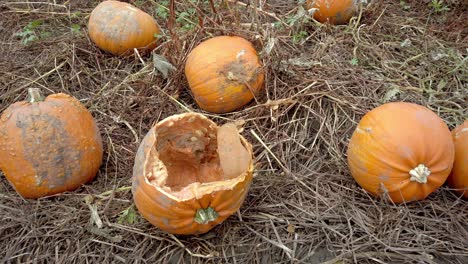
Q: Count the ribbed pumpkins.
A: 7